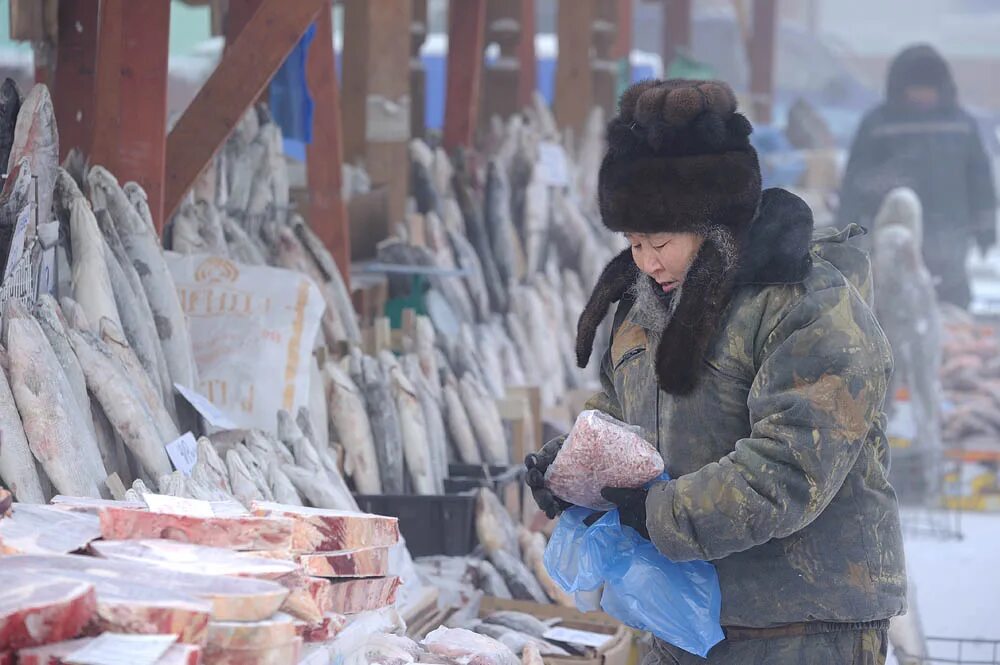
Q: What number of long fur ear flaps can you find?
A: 2